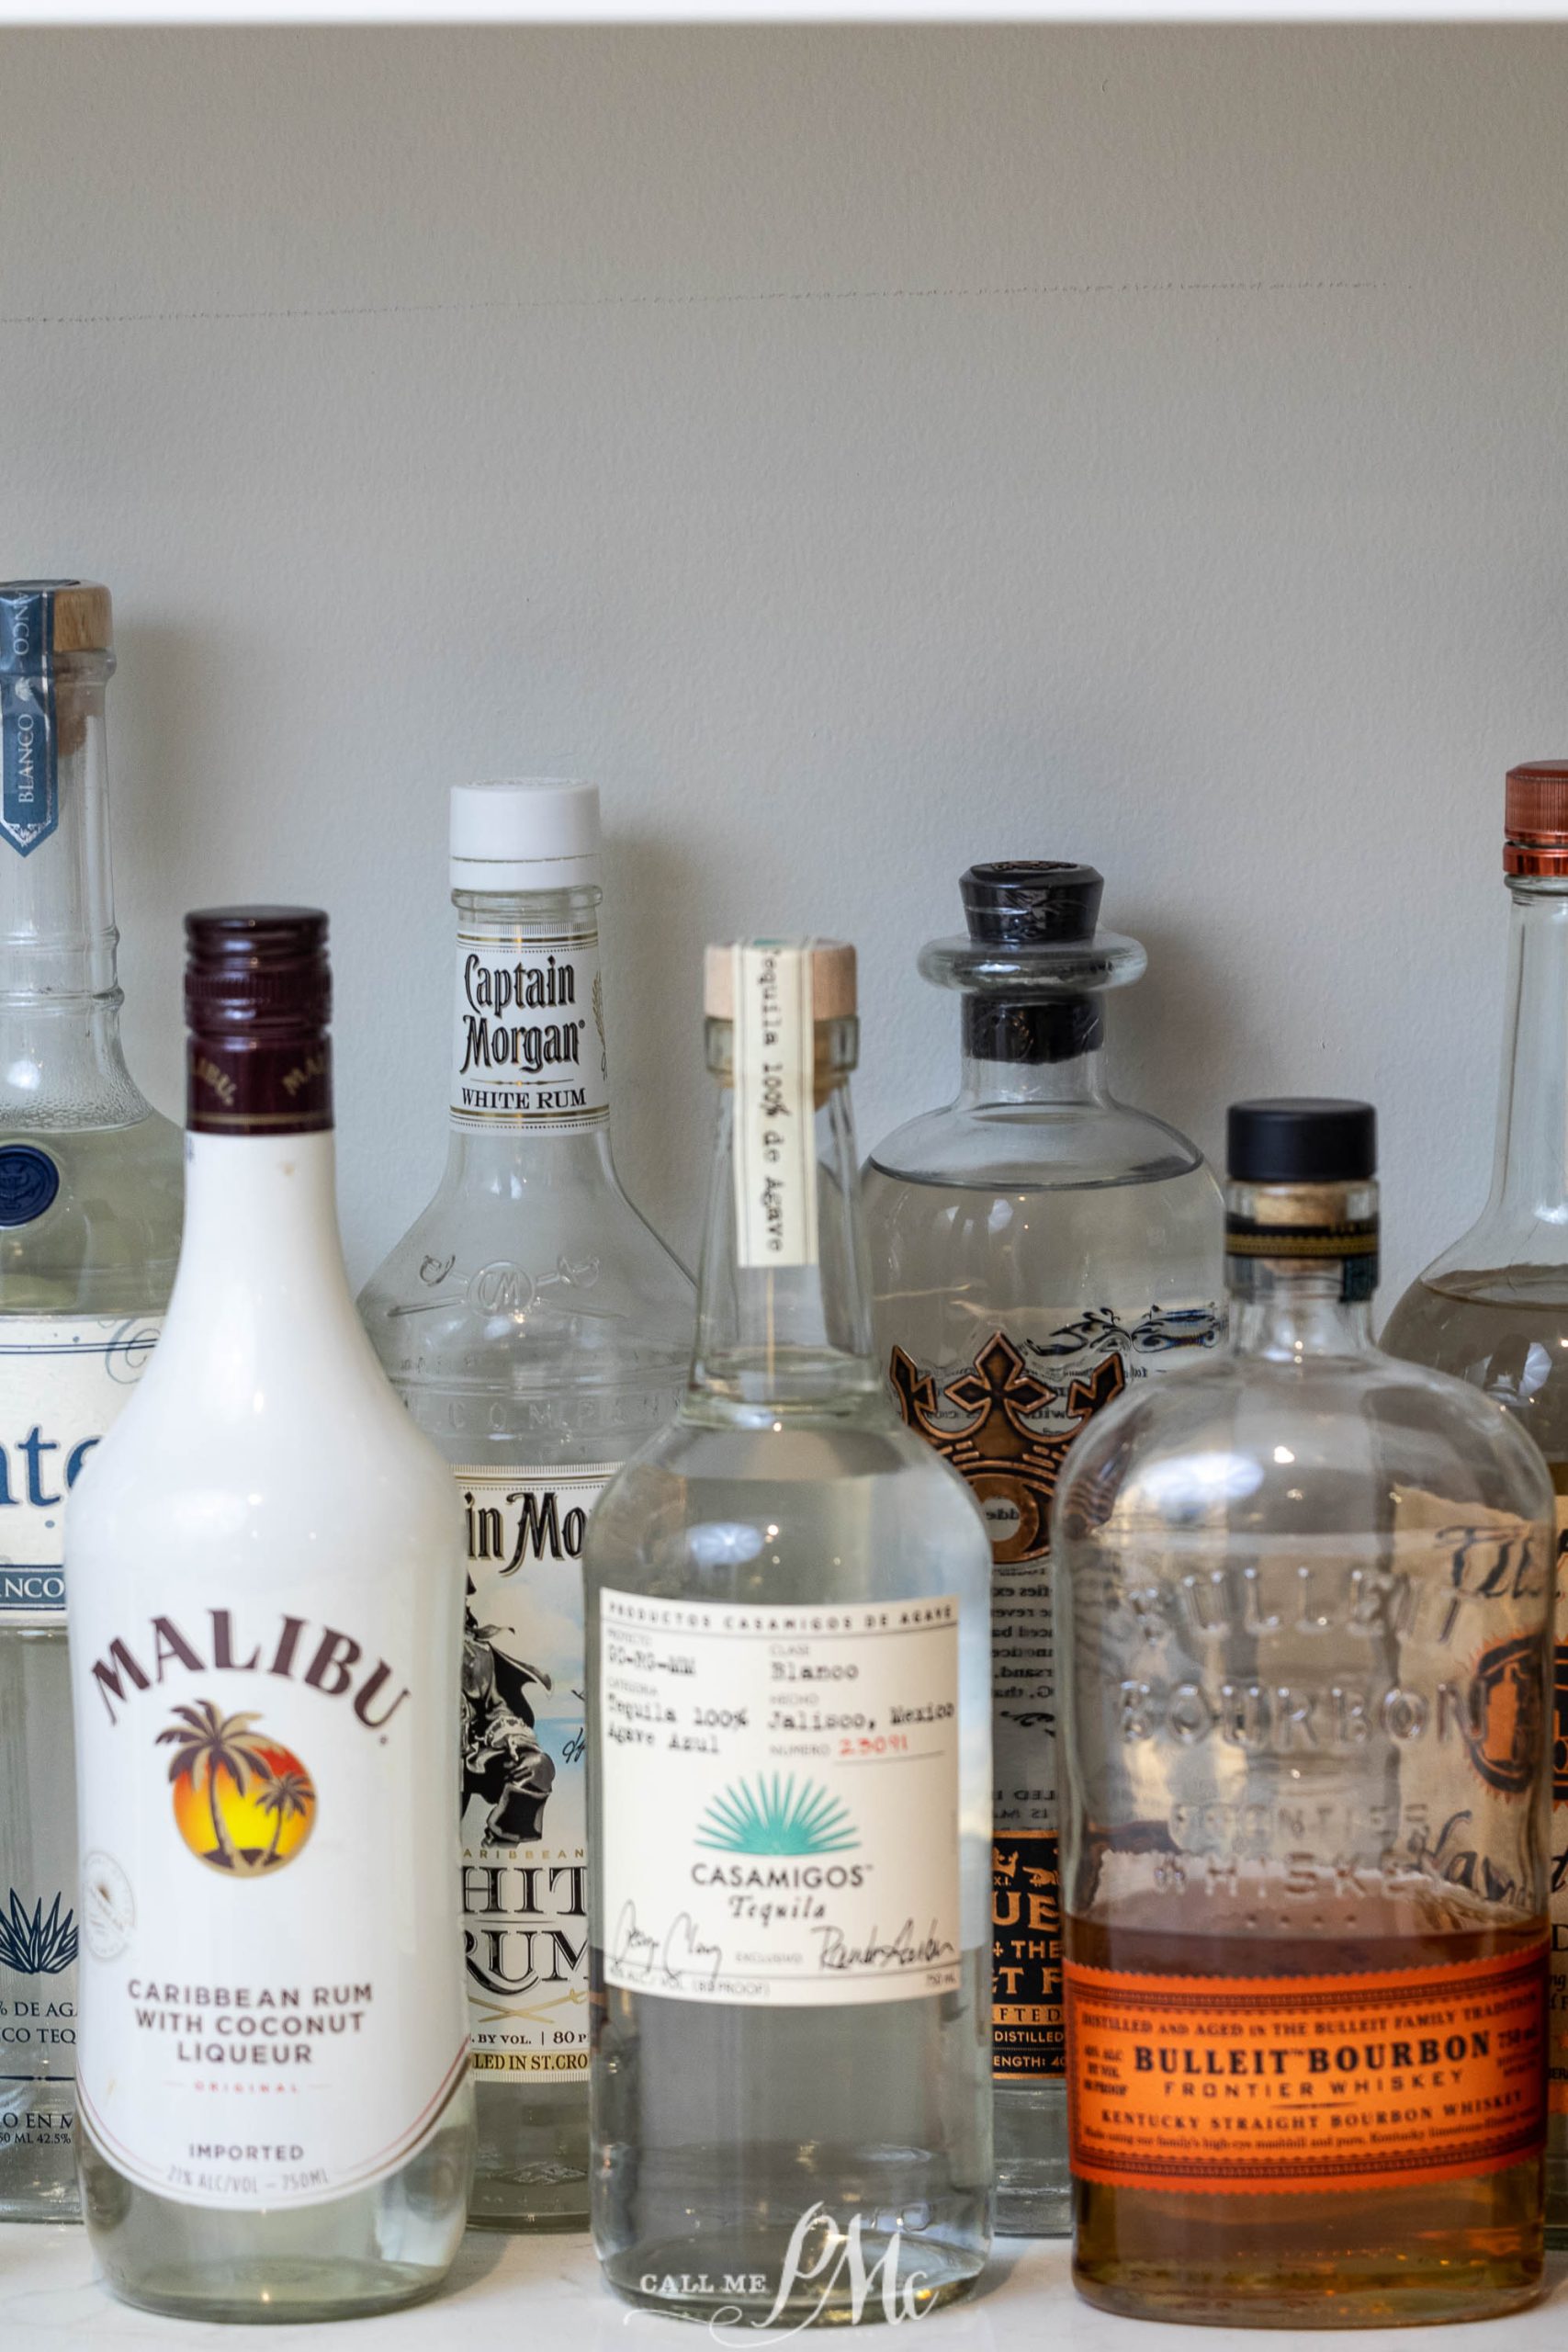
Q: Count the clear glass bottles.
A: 6